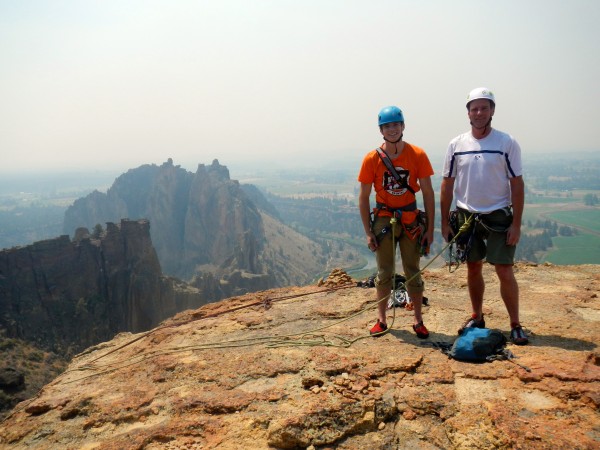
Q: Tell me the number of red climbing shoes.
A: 2